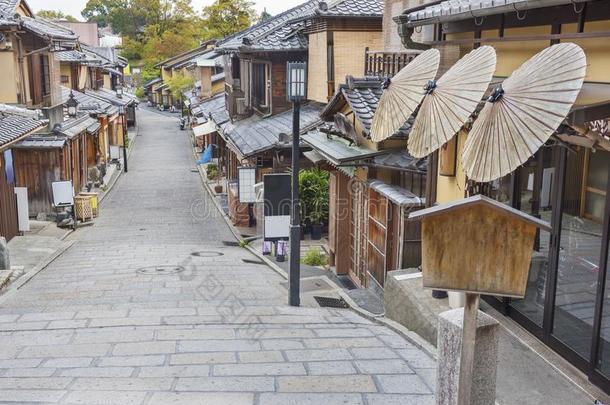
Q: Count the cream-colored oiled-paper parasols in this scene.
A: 3